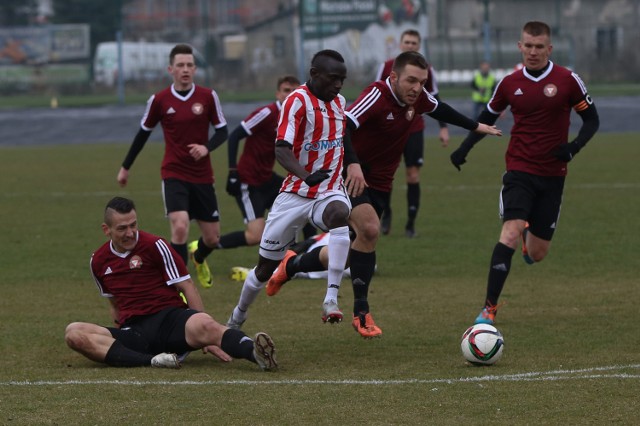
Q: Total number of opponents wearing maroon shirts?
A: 6